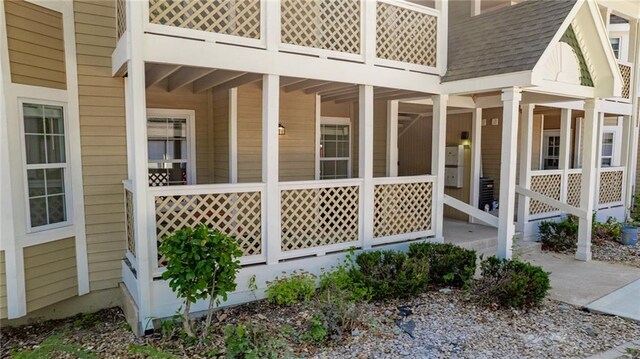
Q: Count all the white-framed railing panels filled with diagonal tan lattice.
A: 12